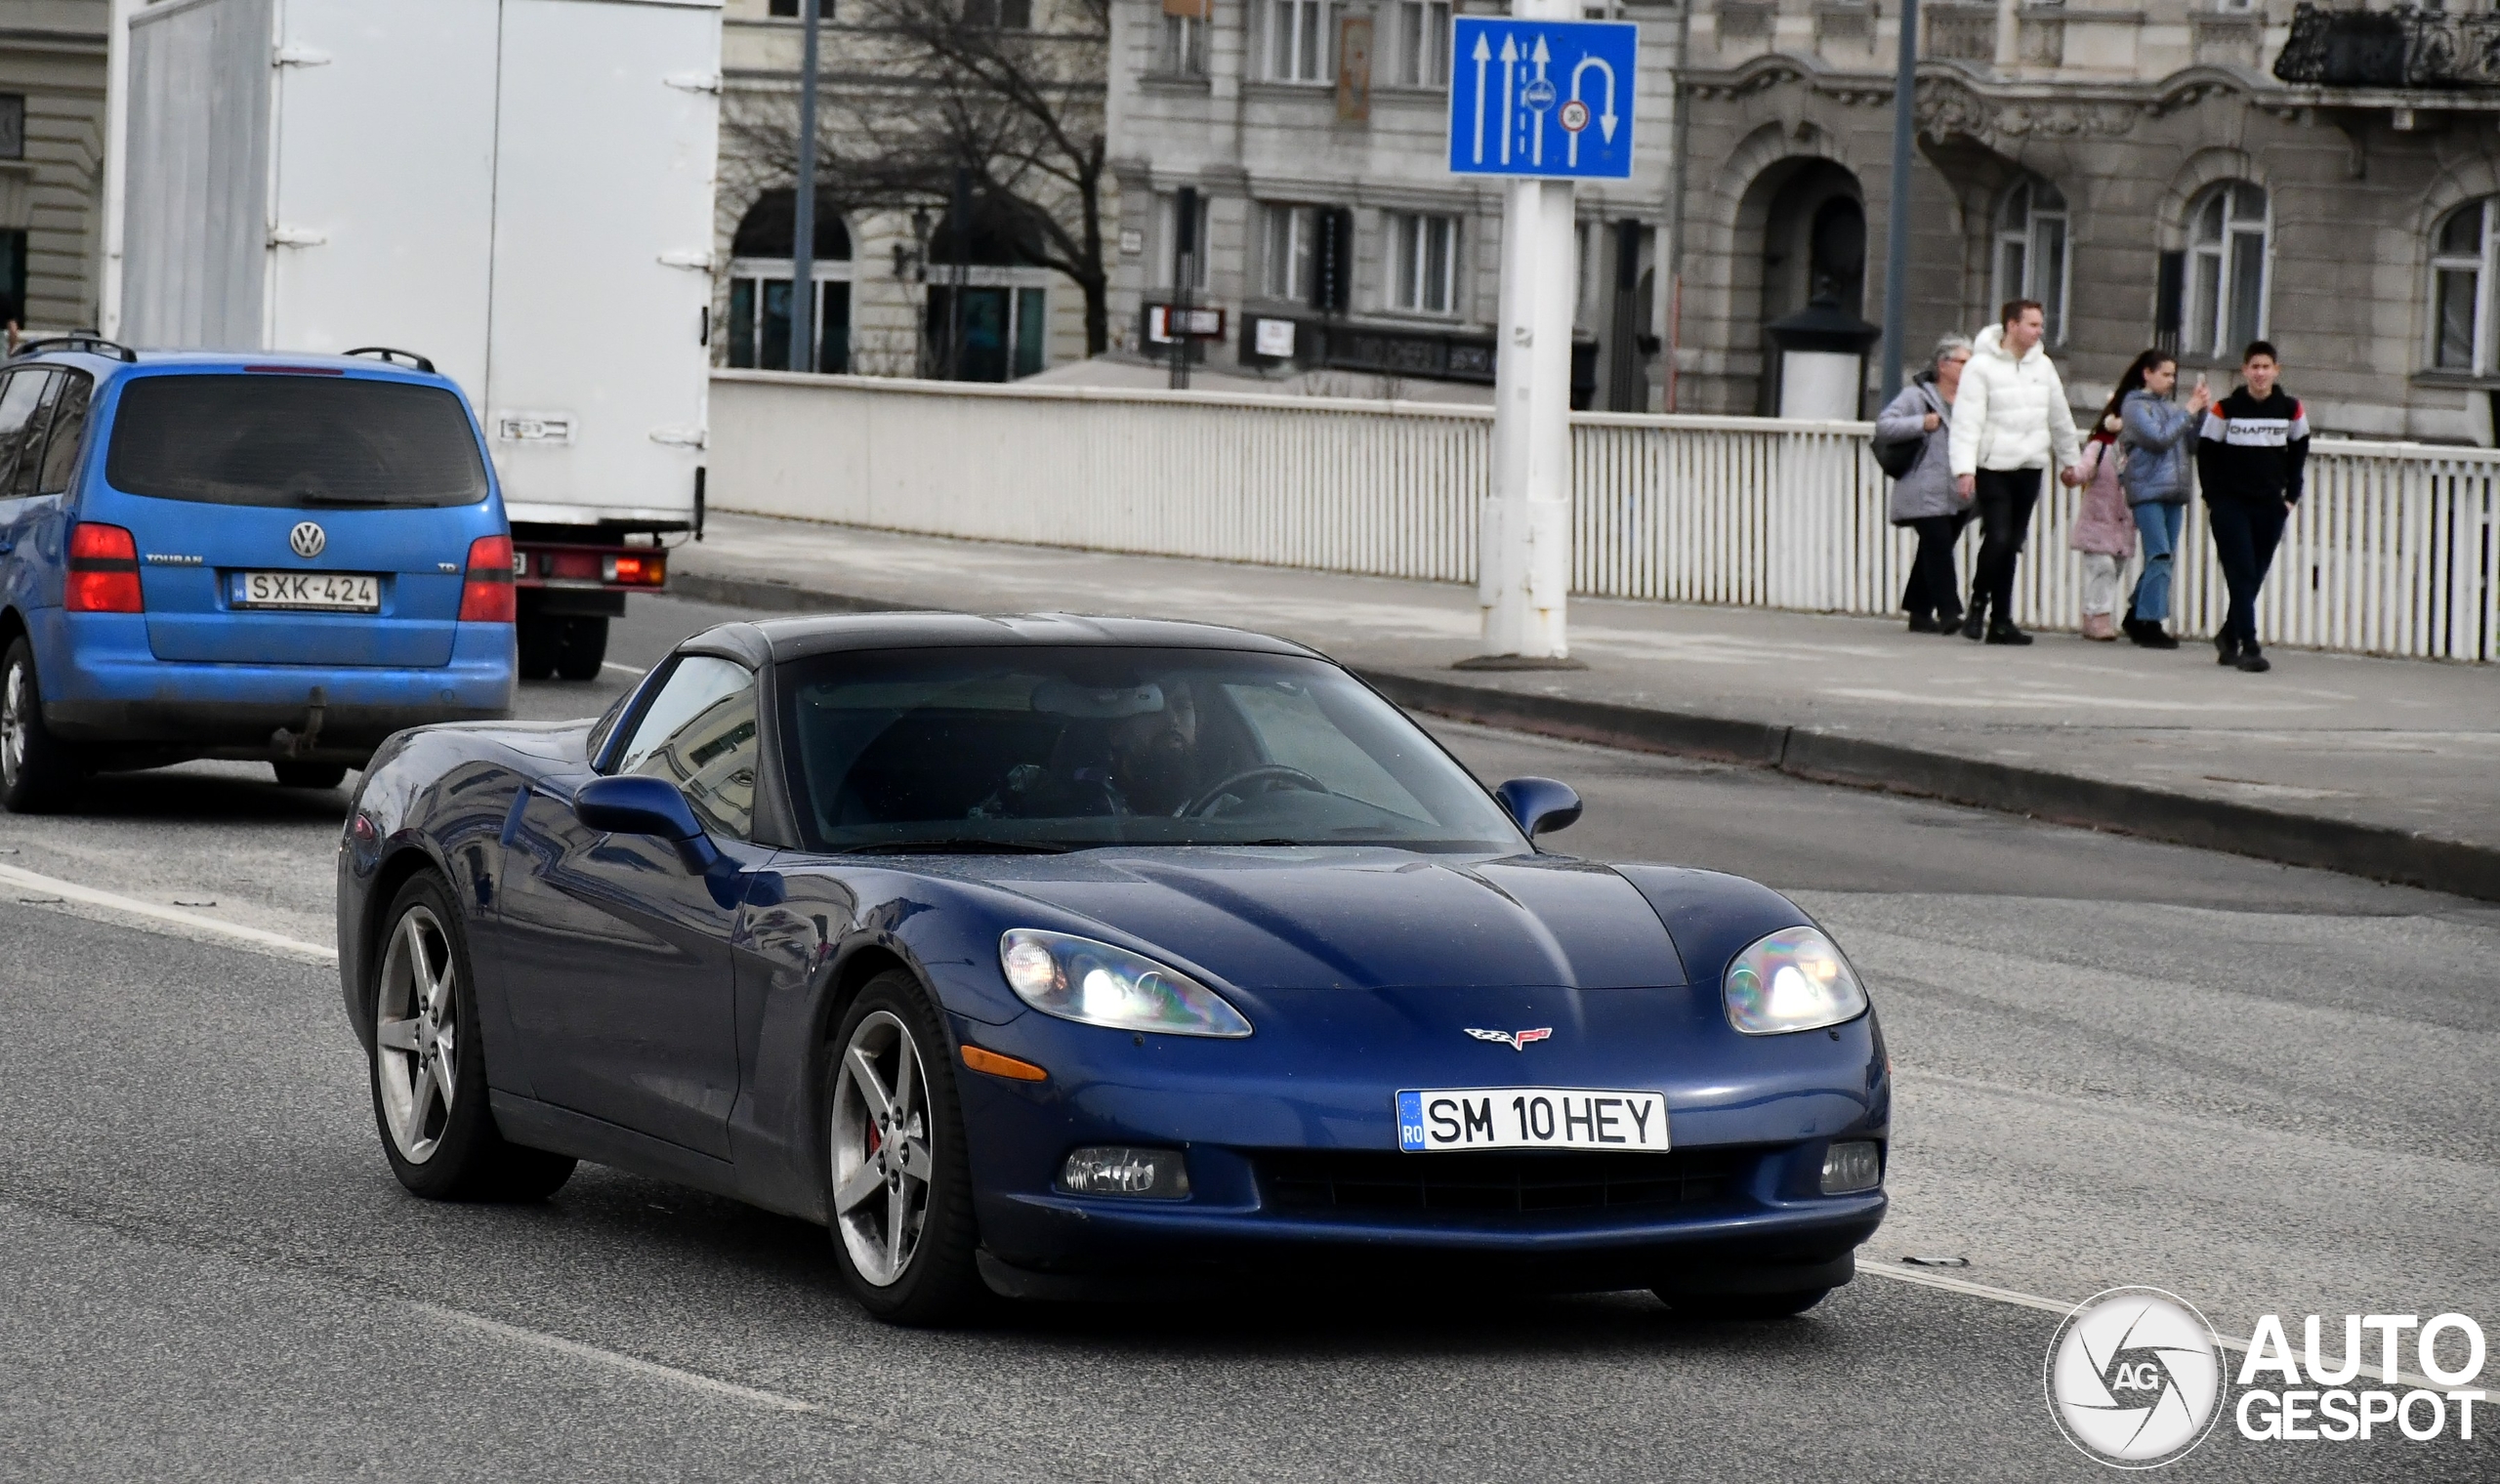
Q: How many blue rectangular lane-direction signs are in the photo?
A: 1